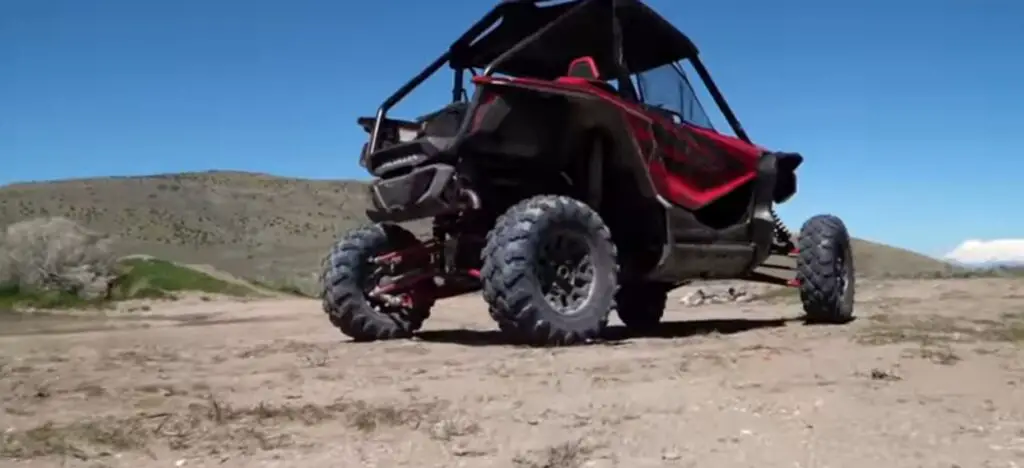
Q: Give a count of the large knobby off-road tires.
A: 4